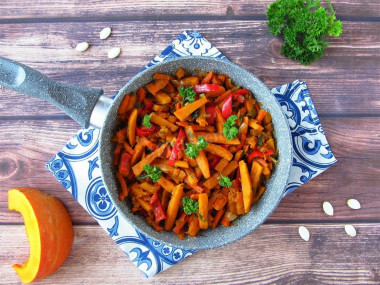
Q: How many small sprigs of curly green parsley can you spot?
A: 7